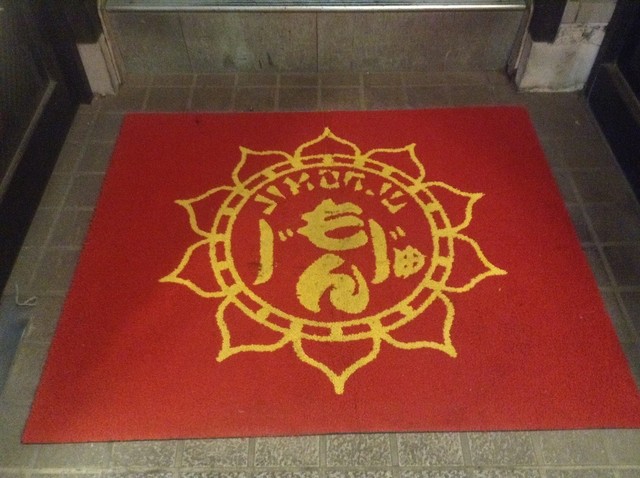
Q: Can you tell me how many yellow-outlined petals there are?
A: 10